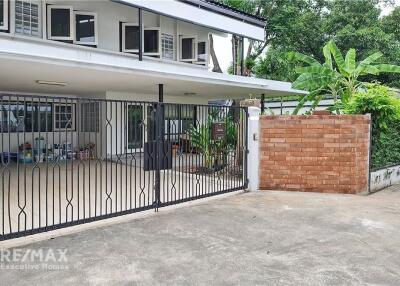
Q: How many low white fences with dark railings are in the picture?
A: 1